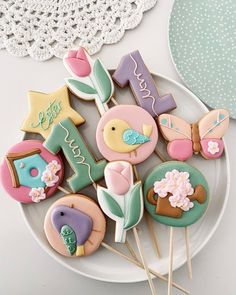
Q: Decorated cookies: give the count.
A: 10